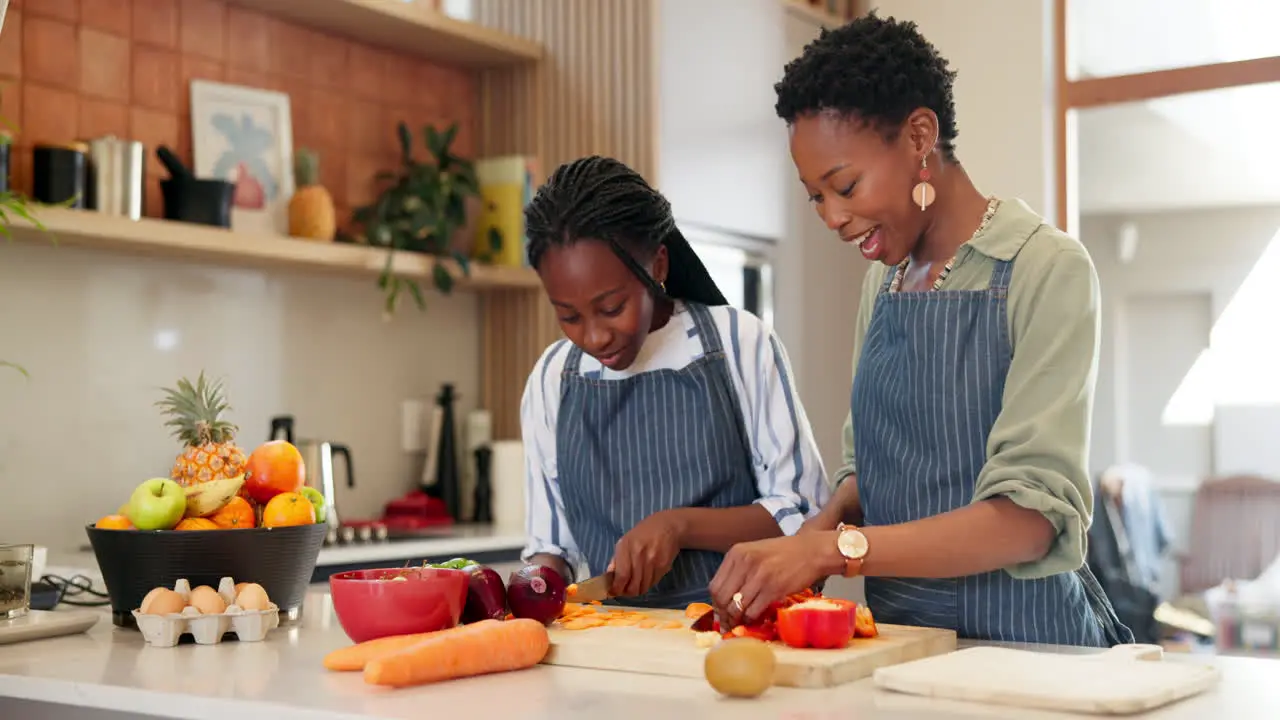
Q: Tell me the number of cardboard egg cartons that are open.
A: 1